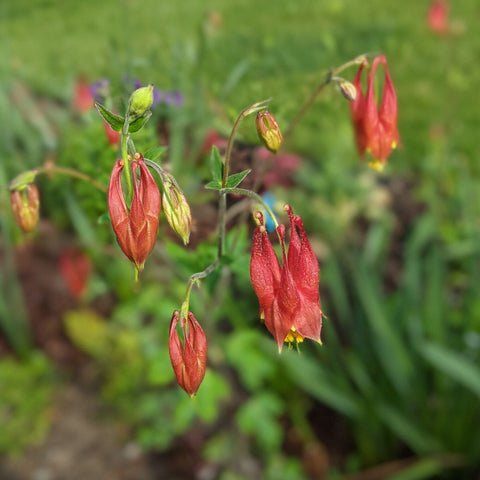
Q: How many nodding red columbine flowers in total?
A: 4